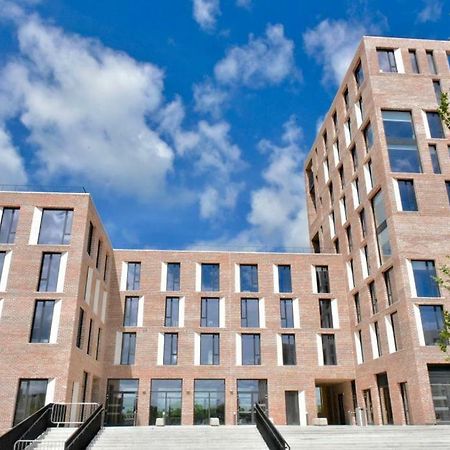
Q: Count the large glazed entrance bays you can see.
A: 4